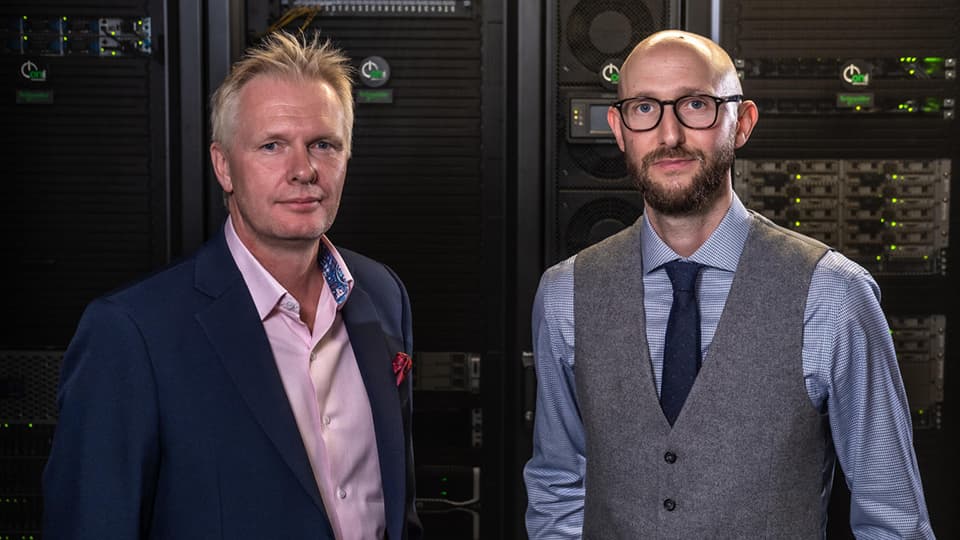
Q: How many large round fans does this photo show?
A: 3